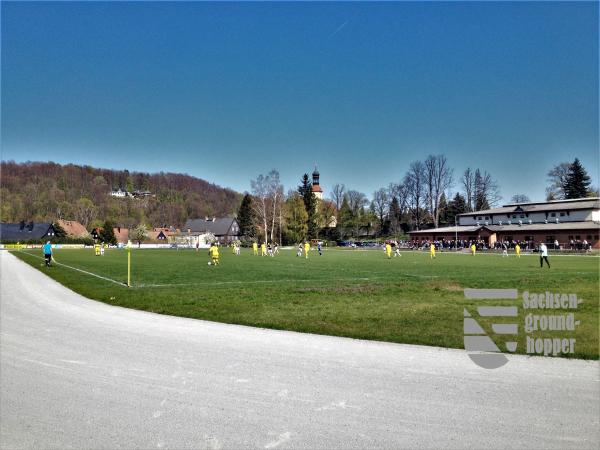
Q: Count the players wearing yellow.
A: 10